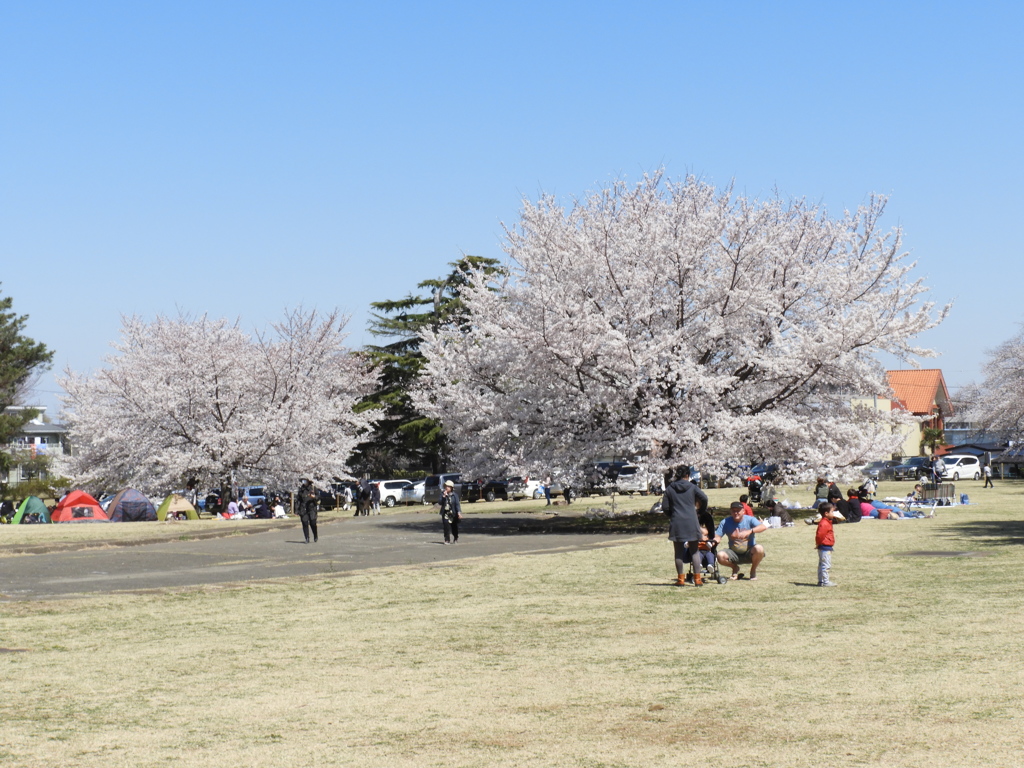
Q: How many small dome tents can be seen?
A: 4